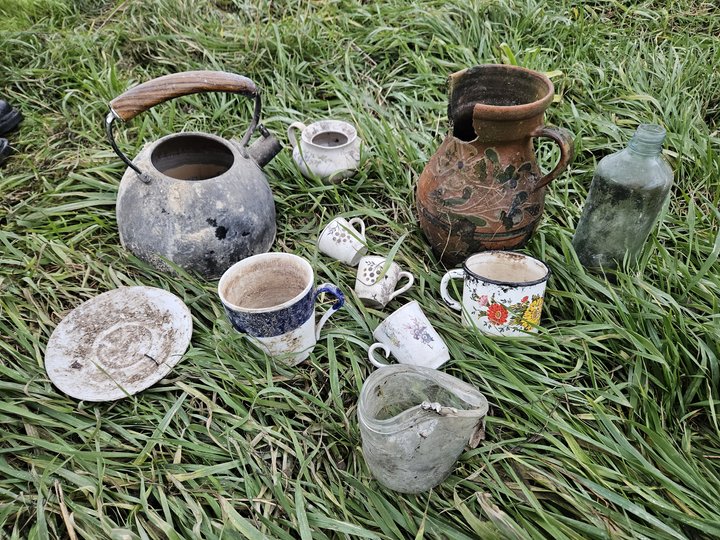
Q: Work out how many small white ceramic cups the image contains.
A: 3